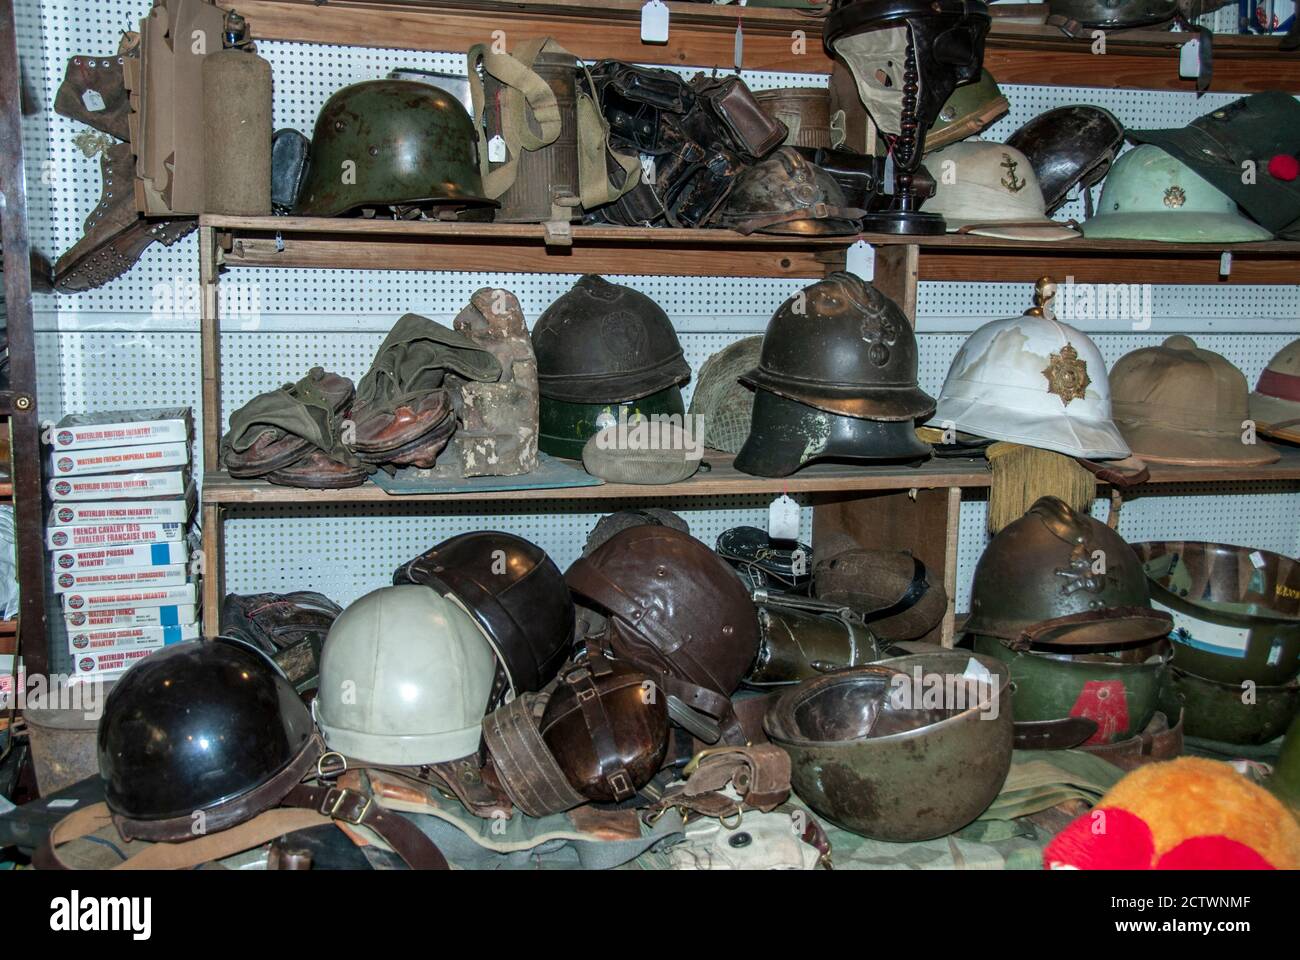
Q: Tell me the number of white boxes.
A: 11